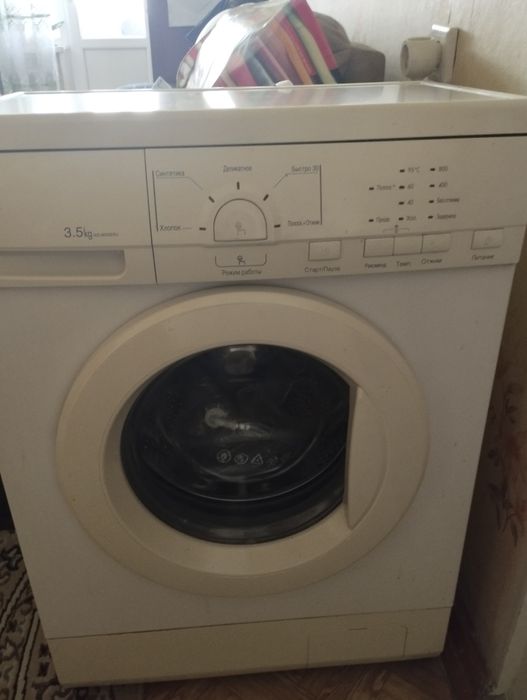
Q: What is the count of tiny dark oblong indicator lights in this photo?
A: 15